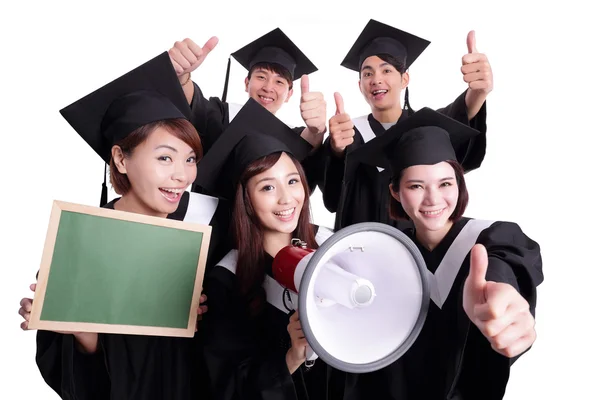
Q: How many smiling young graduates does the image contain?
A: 5